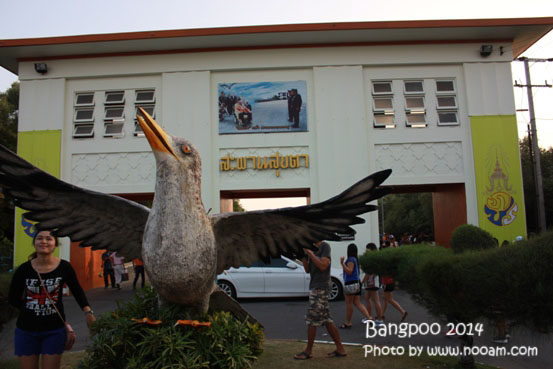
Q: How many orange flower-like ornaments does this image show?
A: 2